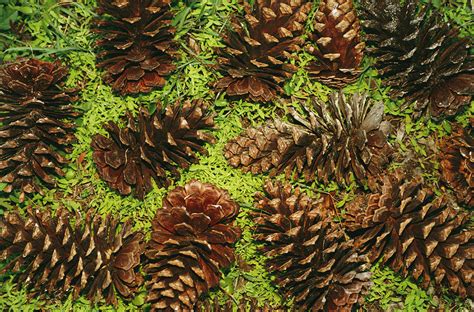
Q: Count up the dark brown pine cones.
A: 12